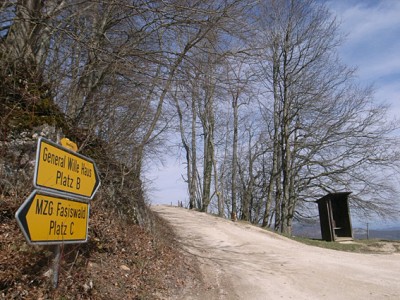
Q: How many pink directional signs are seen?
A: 0